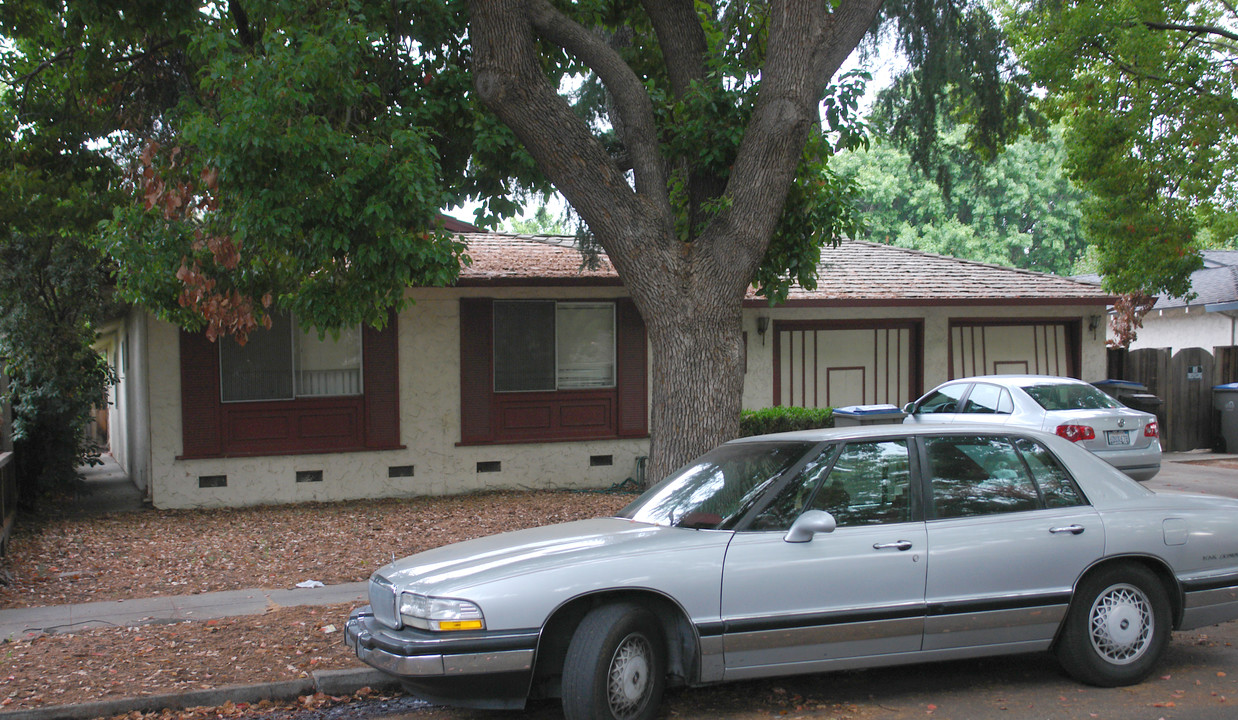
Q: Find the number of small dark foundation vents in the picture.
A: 5